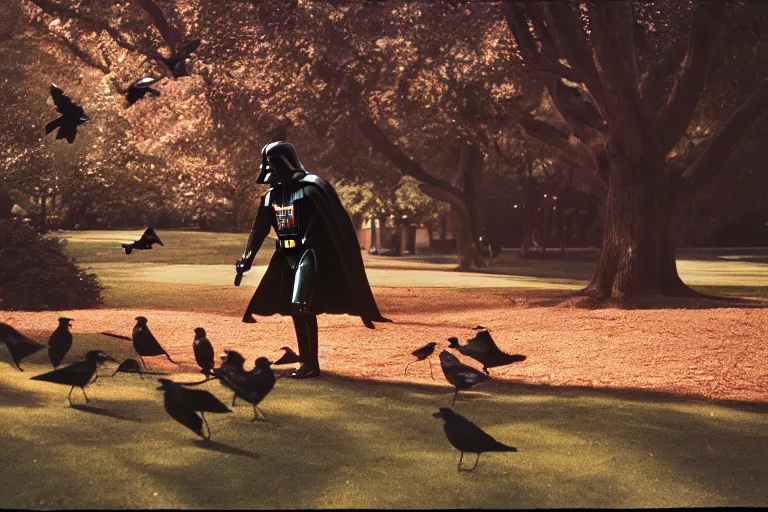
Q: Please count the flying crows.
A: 4